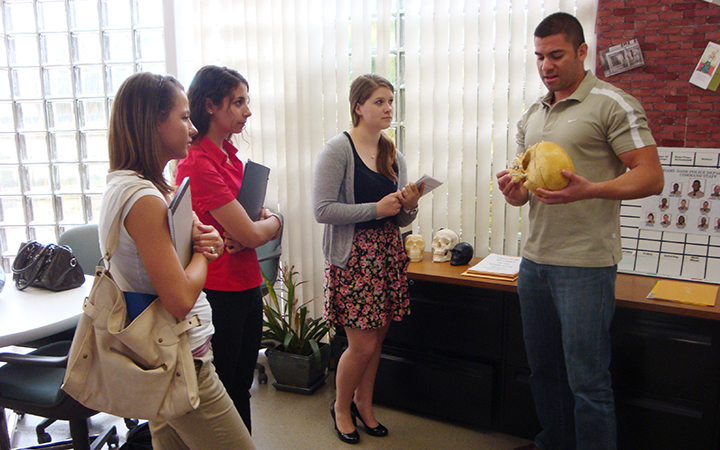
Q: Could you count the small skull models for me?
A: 3